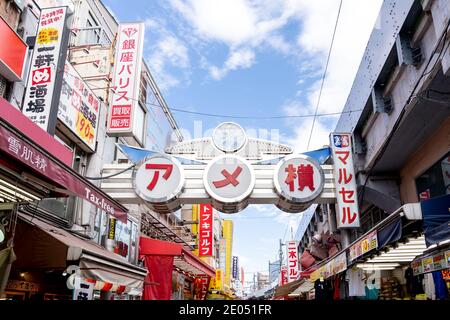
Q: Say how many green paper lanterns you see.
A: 0